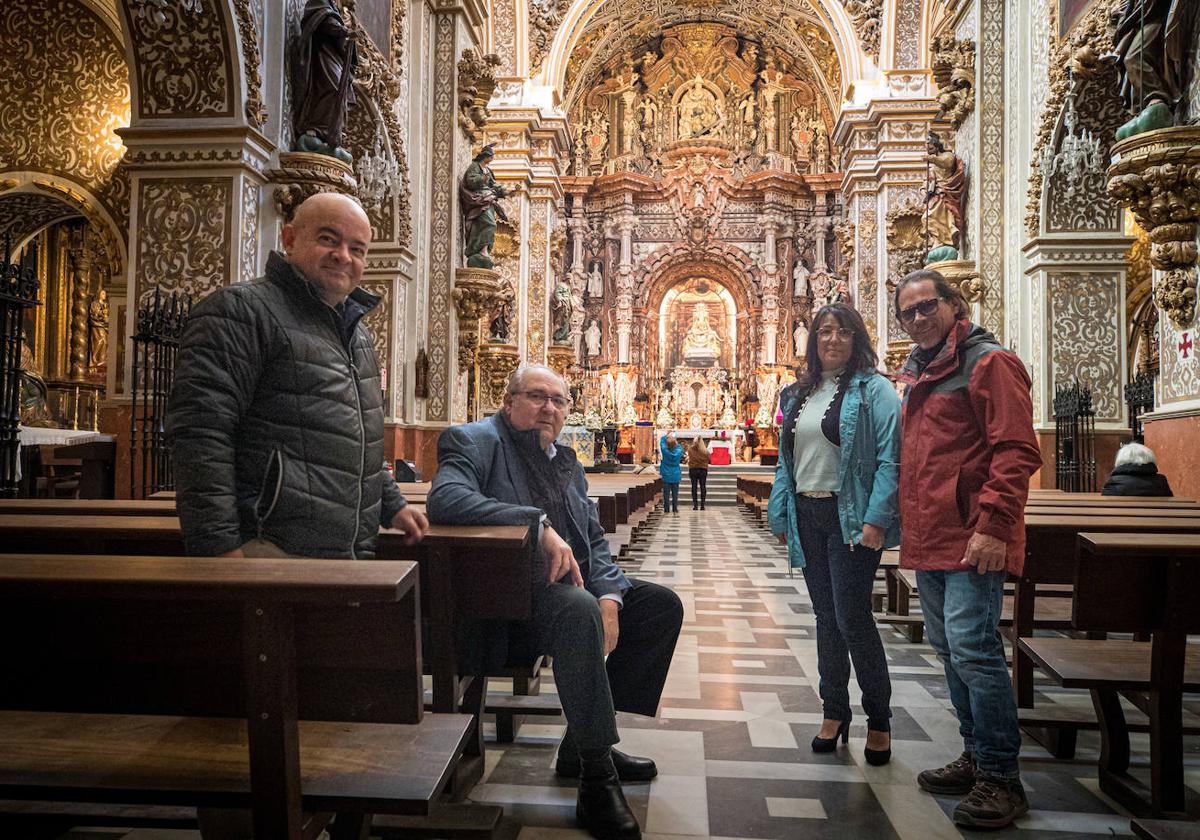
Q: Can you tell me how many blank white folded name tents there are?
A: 0